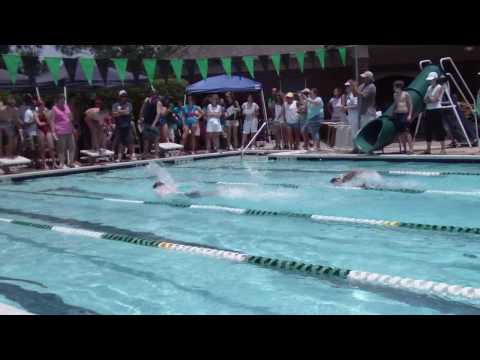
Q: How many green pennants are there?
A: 13